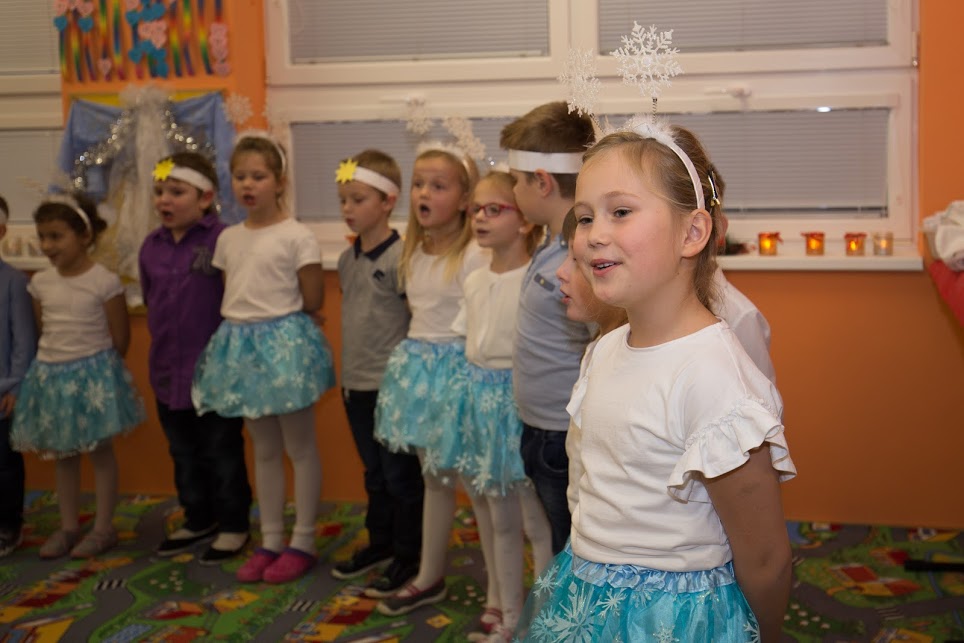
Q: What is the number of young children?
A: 11